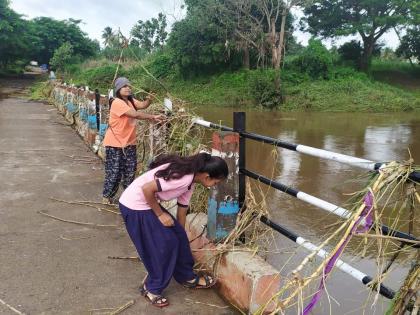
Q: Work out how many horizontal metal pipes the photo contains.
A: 3